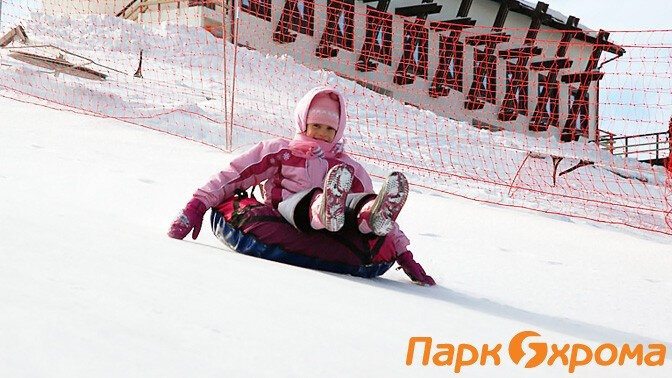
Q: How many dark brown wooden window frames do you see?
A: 10